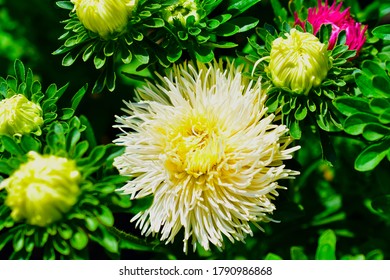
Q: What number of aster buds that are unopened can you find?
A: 5